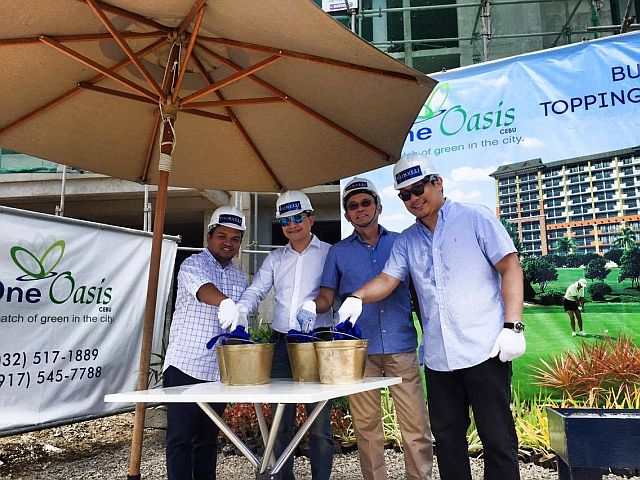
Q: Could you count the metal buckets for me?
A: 4